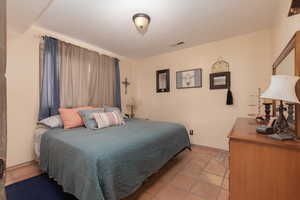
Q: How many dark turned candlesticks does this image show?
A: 2